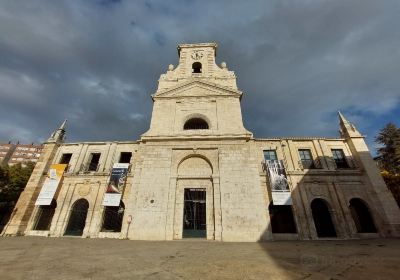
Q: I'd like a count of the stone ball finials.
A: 2